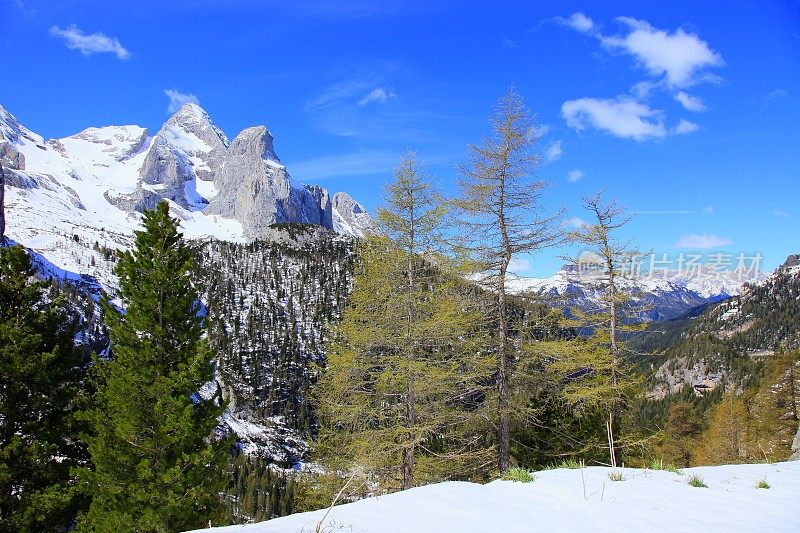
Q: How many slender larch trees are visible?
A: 3